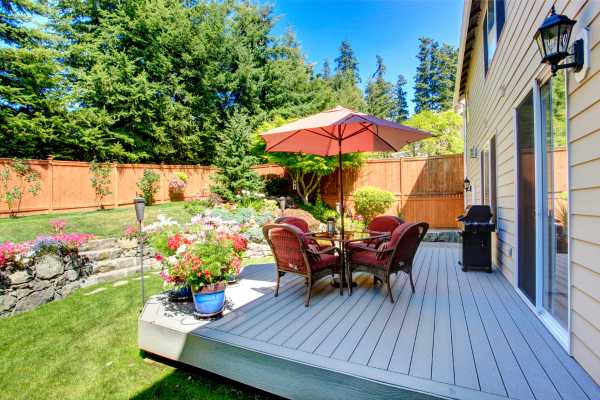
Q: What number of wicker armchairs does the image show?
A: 4